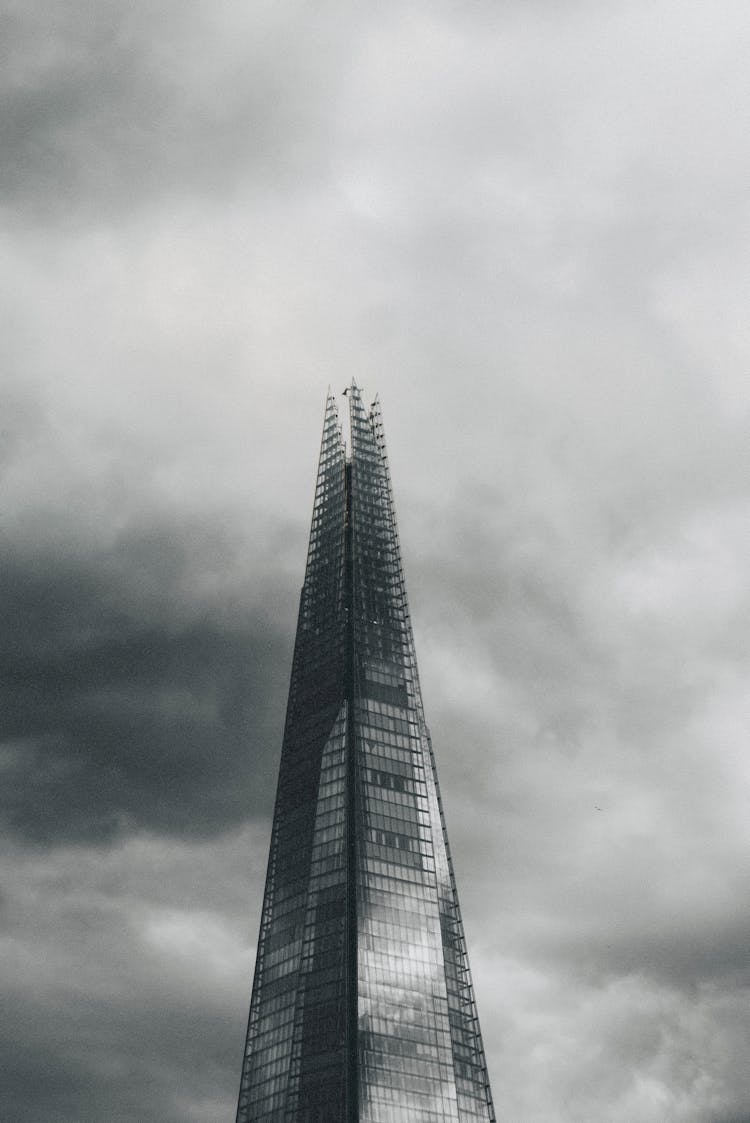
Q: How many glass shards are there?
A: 3